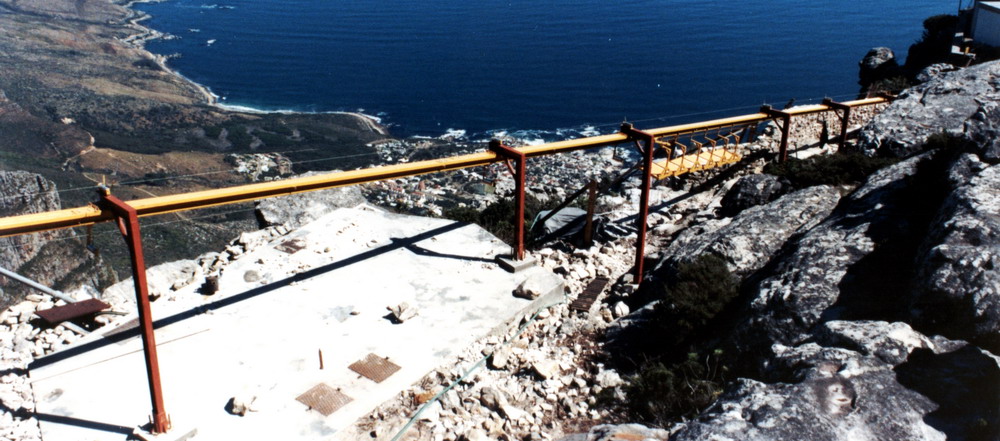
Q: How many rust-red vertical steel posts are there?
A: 5